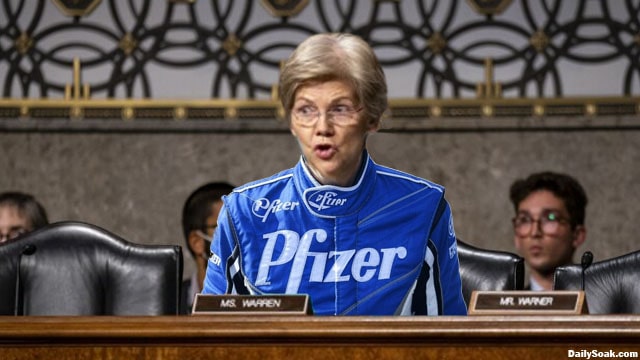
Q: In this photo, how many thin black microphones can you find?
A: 2